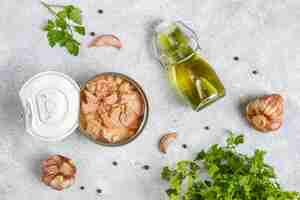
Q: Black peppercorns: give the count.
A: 10